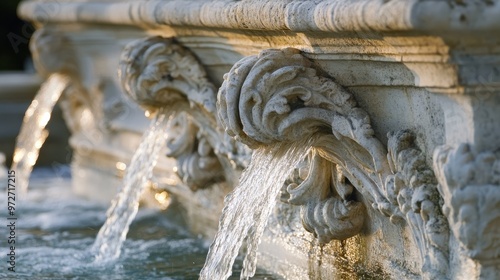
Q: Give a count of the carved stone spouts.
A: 3